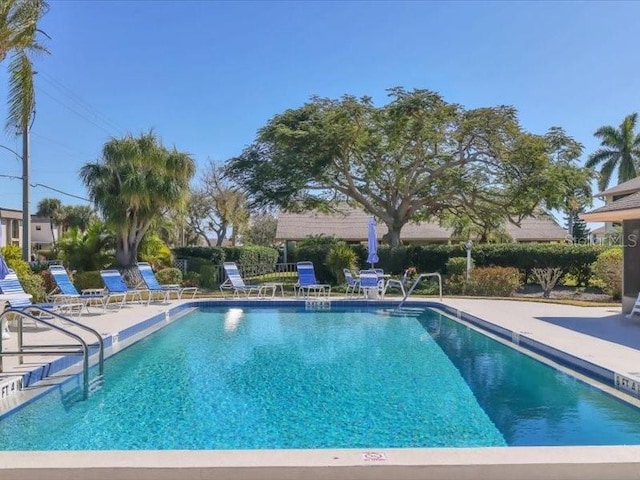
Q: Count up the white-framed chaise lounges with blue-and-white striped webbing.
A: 6